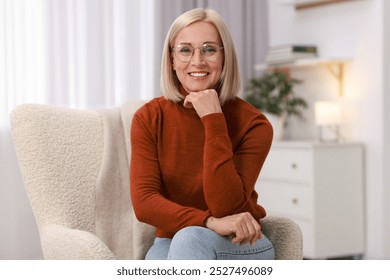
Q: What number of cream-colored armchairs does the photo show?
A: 1